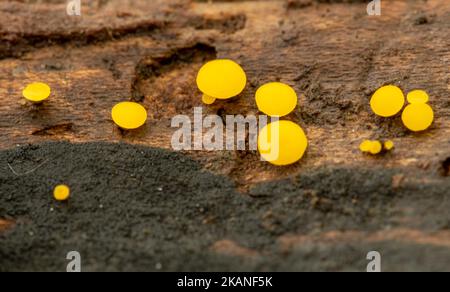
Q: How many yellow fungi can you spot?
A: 13